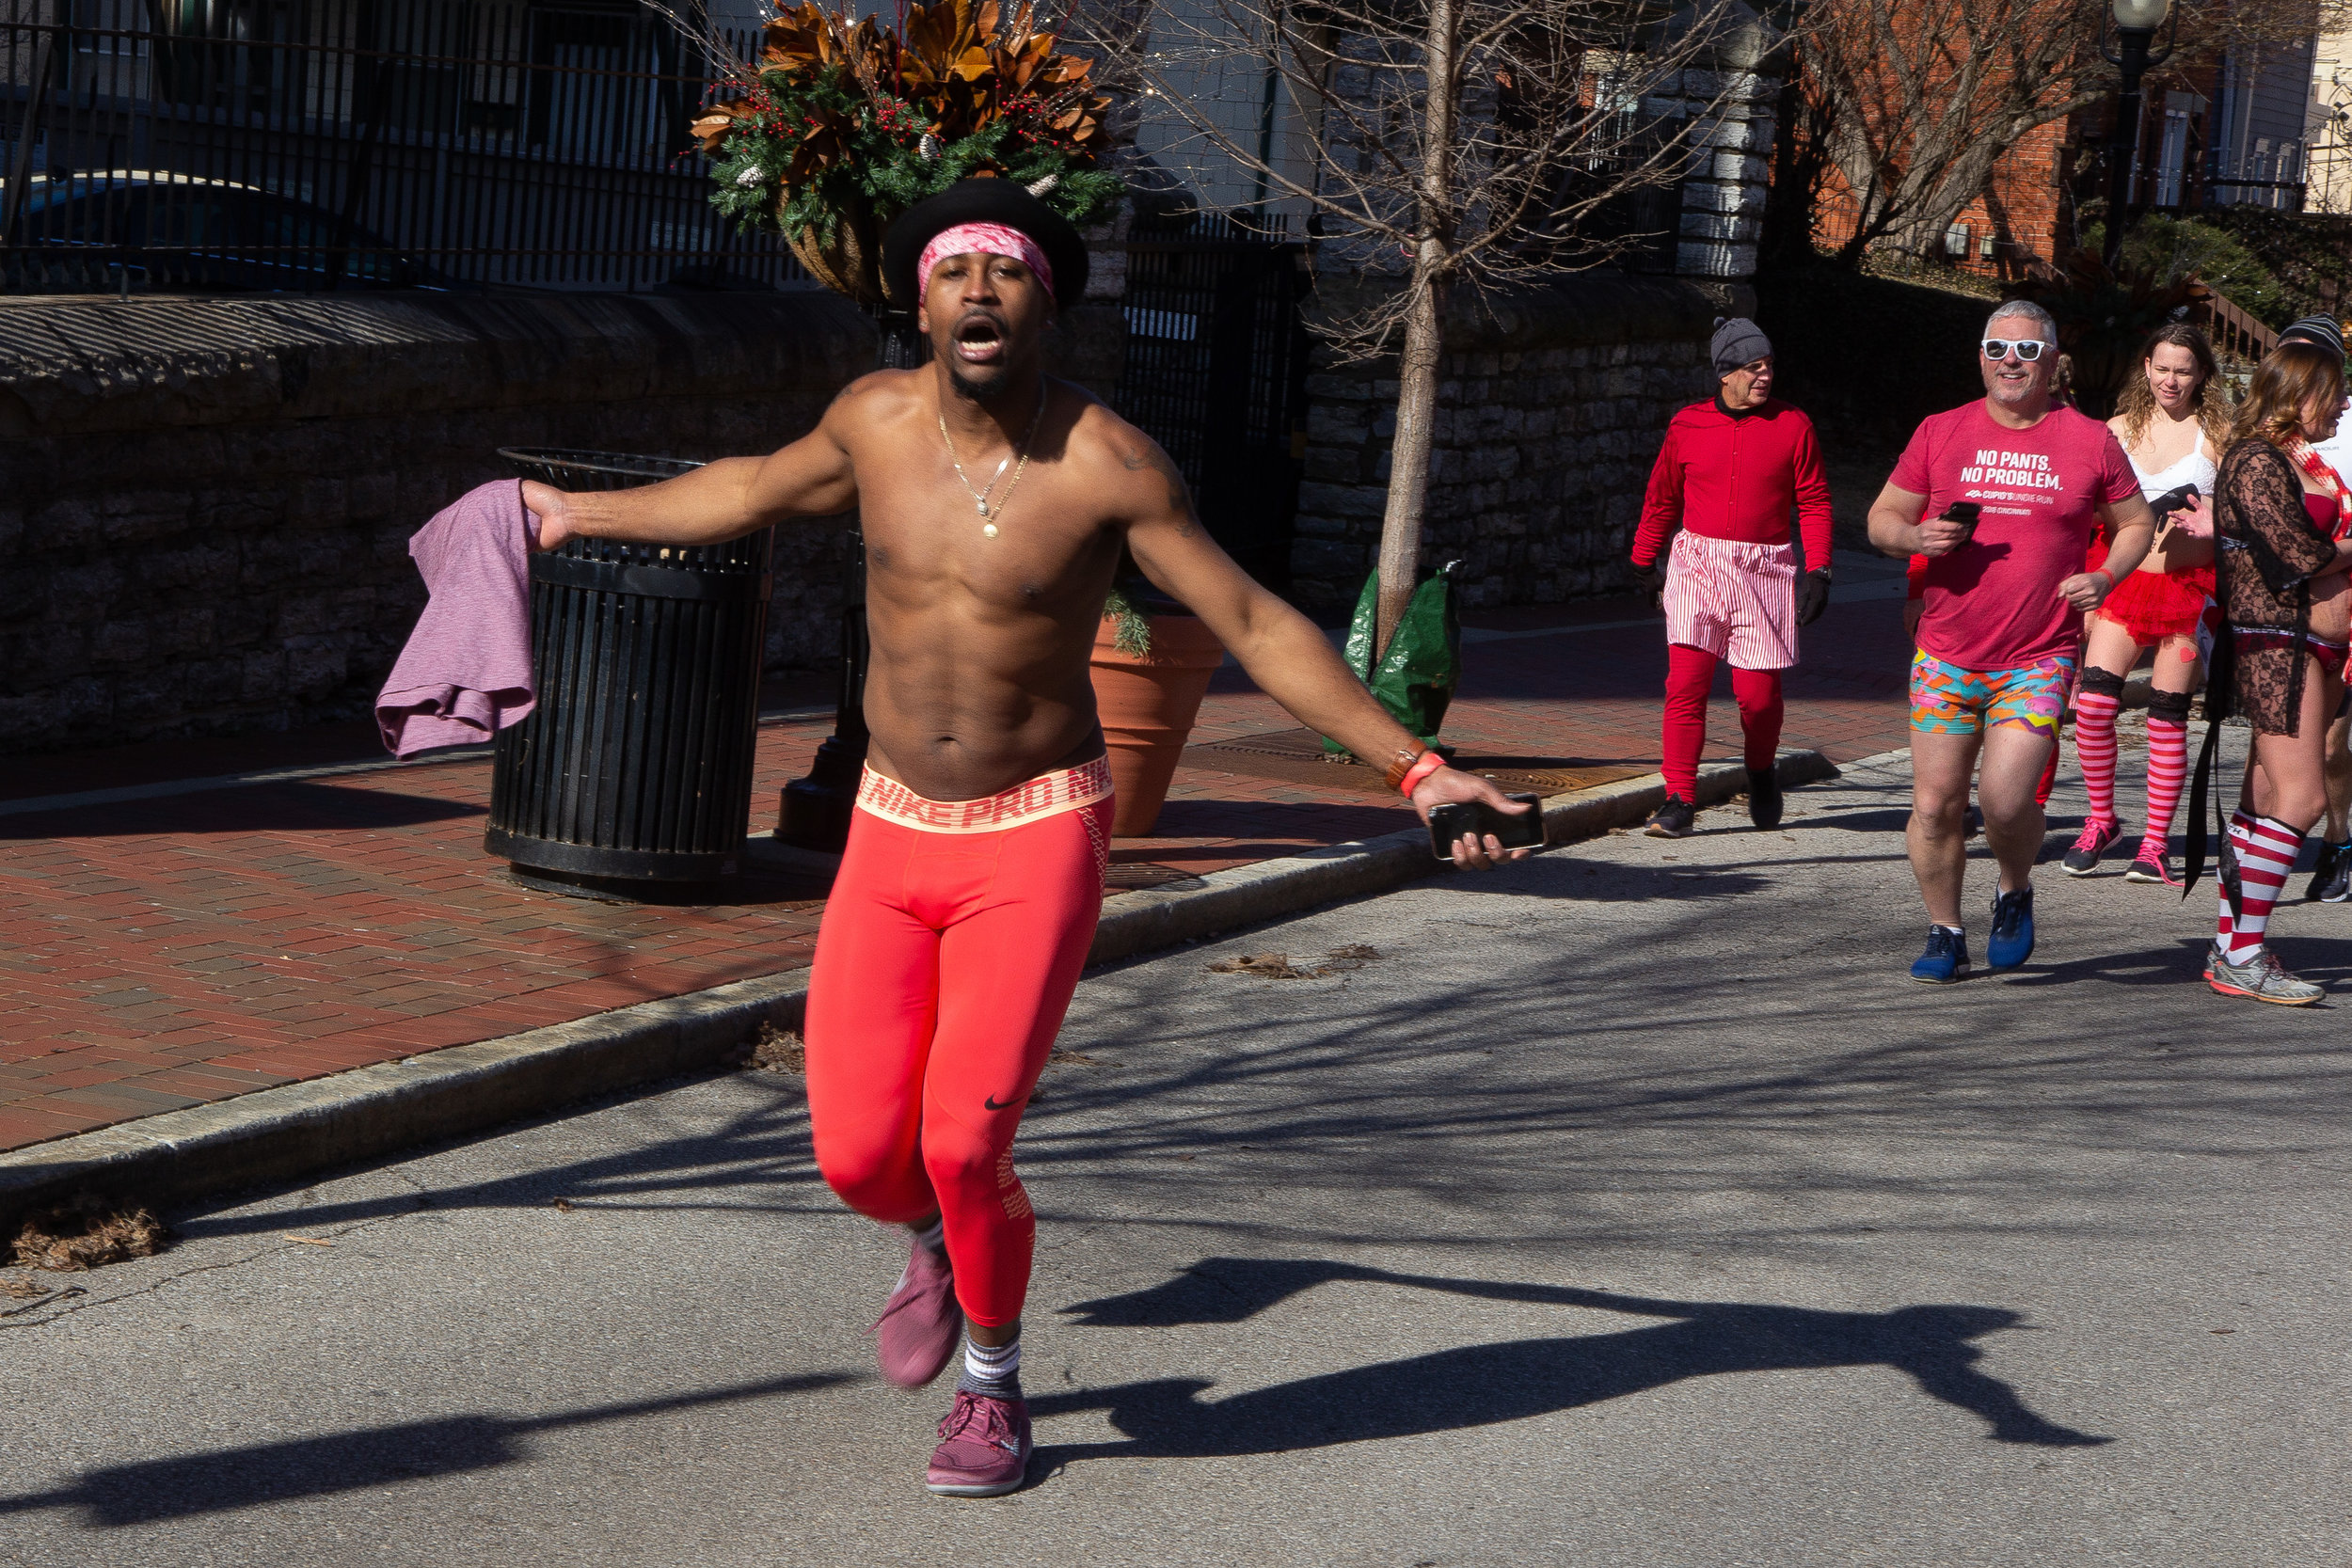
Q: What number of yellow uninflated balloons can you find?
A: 0